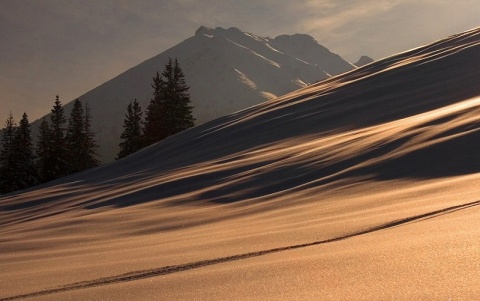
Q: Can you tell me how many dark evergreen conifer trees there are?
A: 11